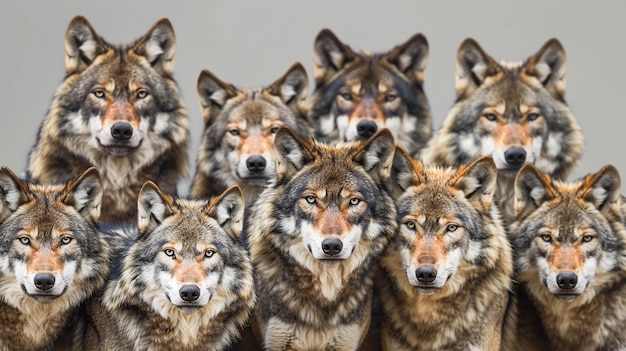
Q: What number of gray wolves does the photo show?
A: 9